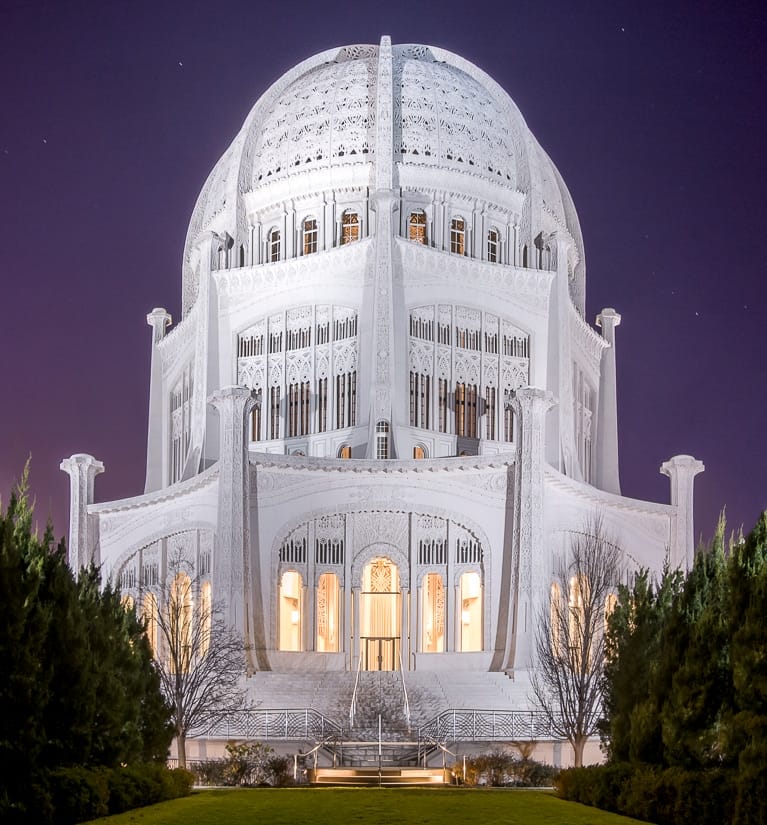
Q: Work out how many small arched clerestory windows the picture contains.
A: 6